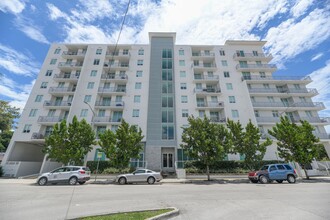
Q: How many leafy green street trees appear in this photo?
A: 5